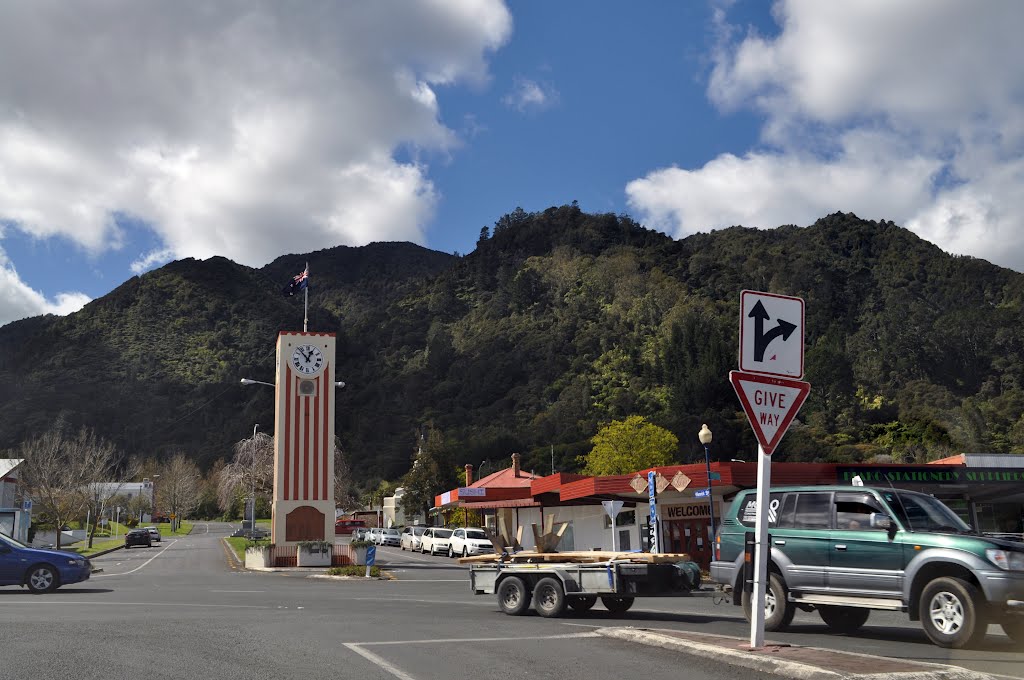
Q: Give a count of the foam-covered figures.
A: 0